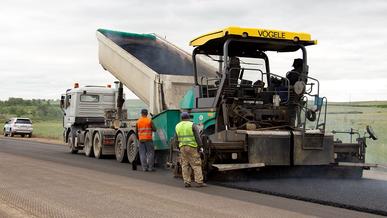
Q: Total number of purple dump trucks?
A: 0